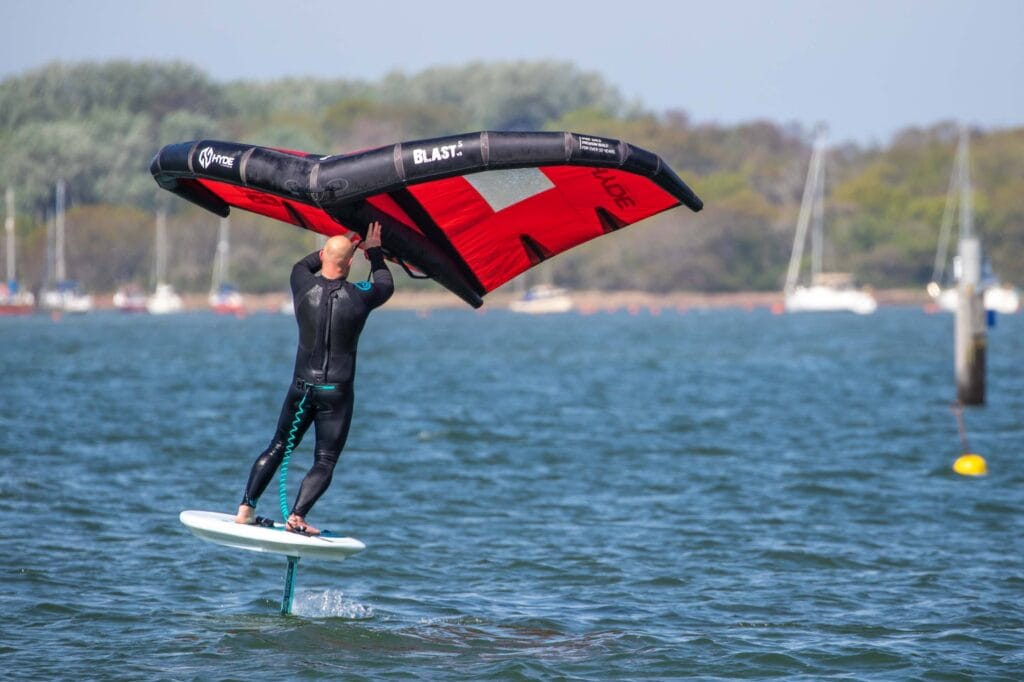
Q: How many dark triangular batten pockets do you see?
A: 3